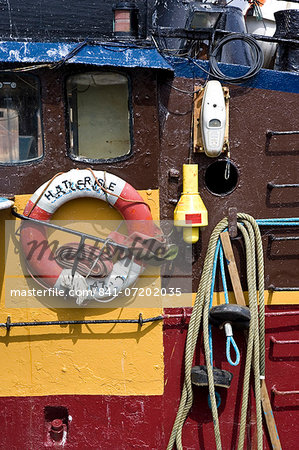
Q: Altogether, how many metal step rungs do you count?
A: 6